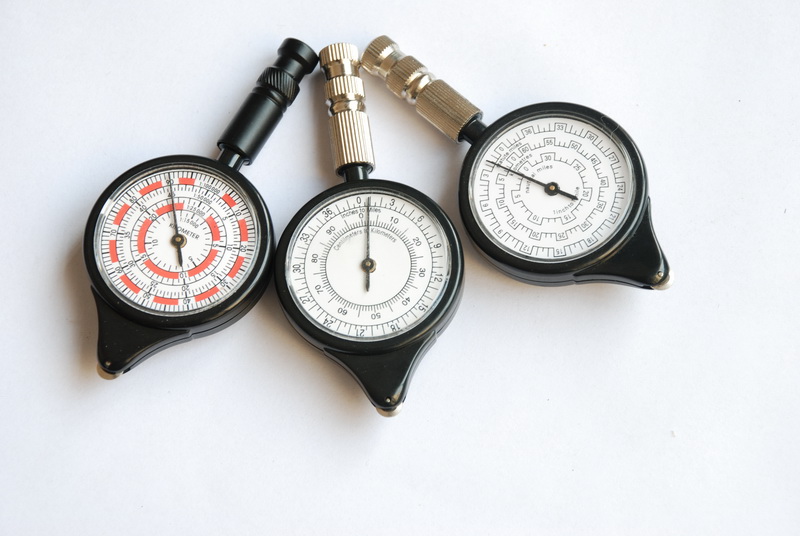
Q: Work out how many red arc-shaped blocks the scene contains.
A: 15